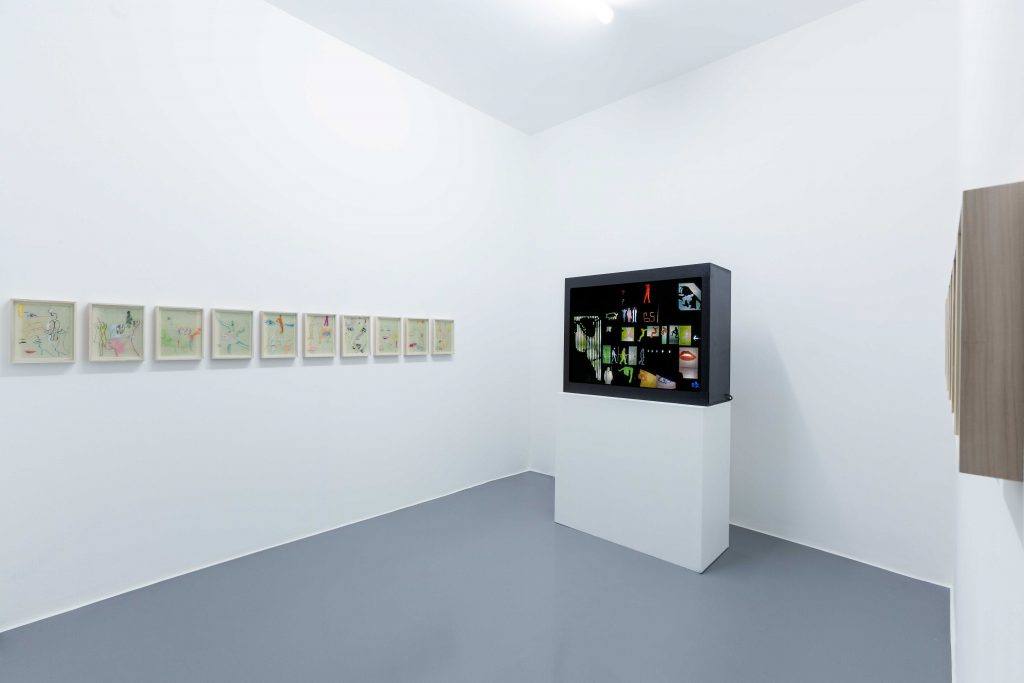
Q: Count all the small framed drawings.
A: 10